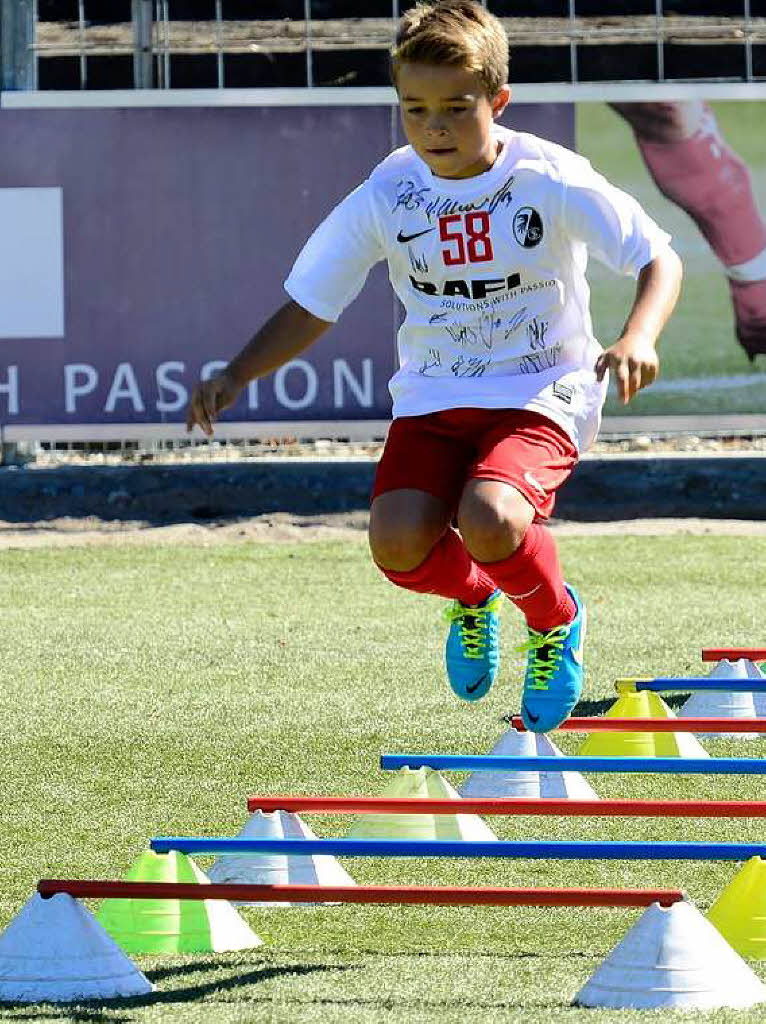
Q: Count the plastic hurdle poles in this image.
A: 7